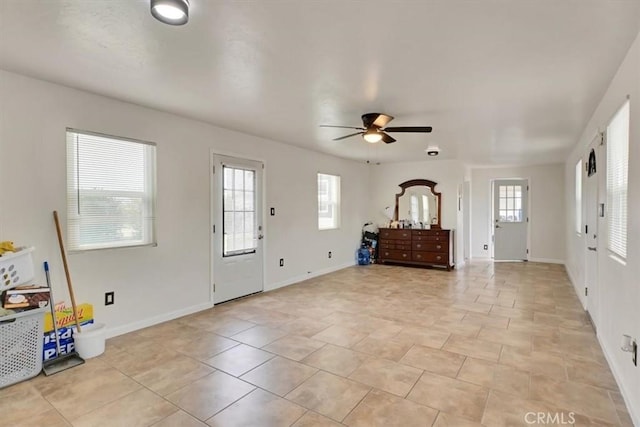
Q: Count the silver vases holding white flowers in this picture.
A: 0